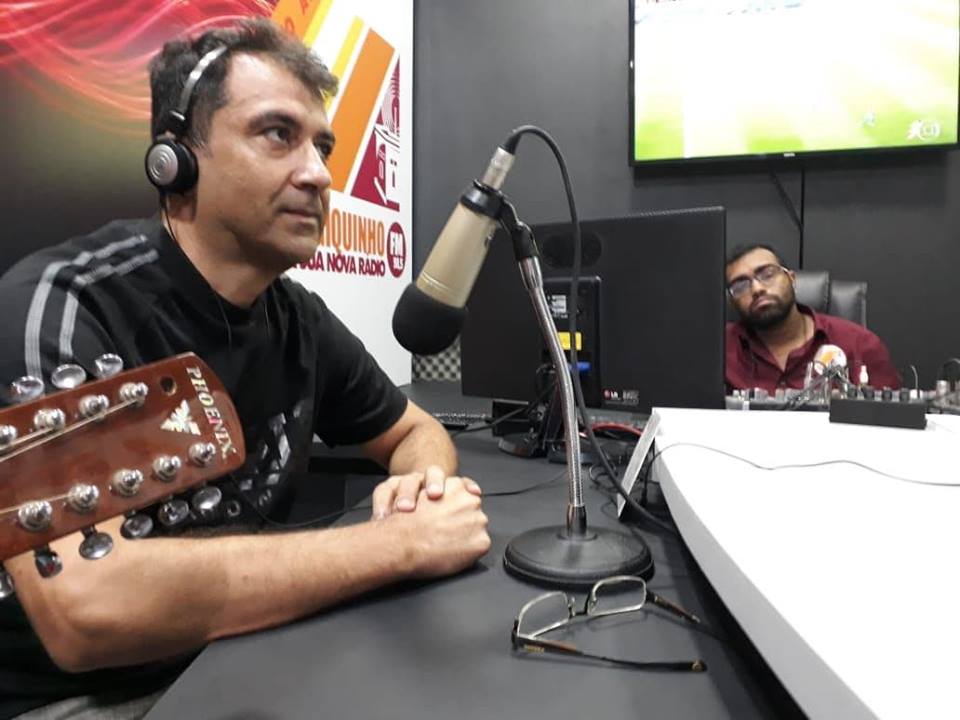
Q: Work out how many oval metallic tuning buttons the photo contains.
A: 9